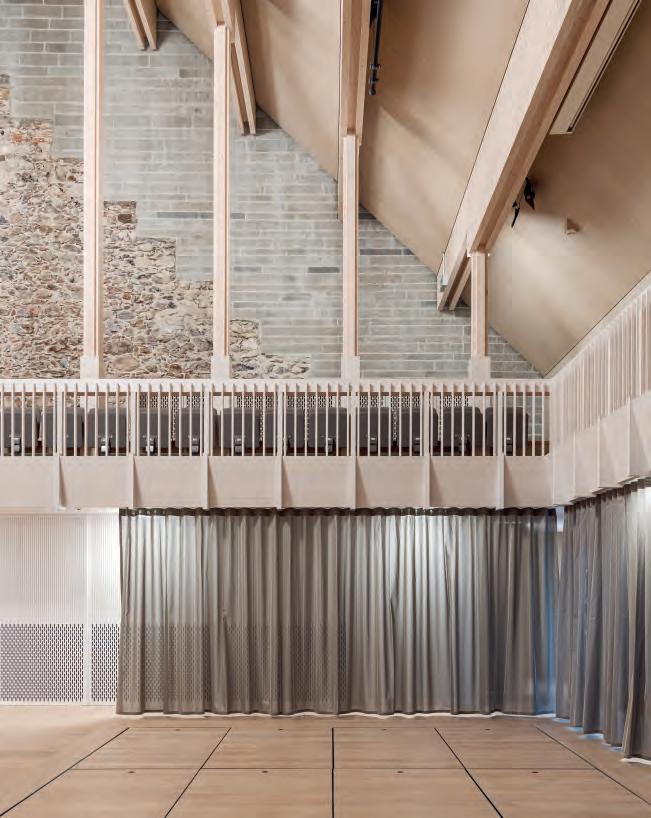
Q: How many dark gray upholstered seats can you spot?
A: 12